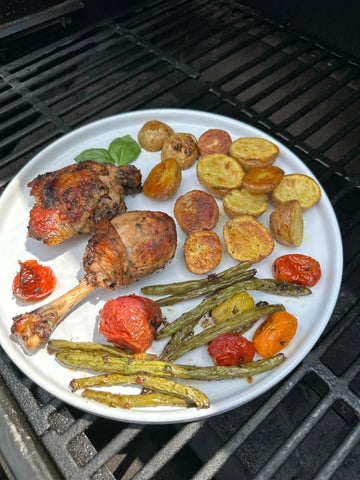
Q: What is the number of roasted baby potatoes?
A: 13